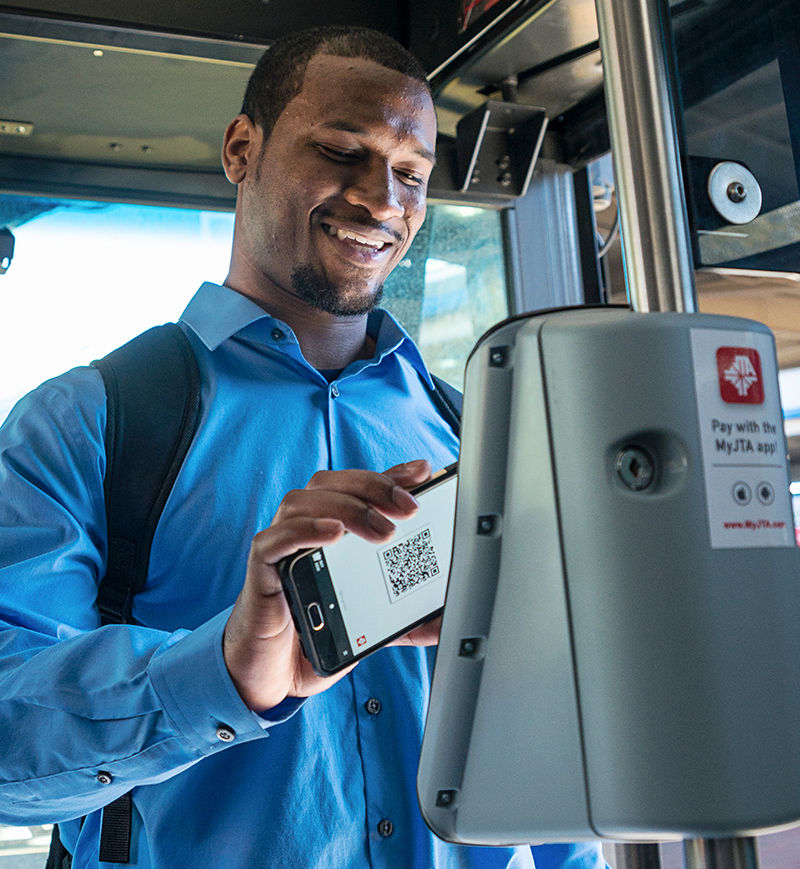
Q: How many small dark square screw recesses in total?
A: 4